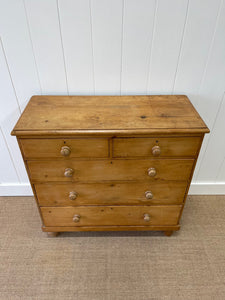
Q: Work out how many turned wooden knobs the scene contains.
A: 8